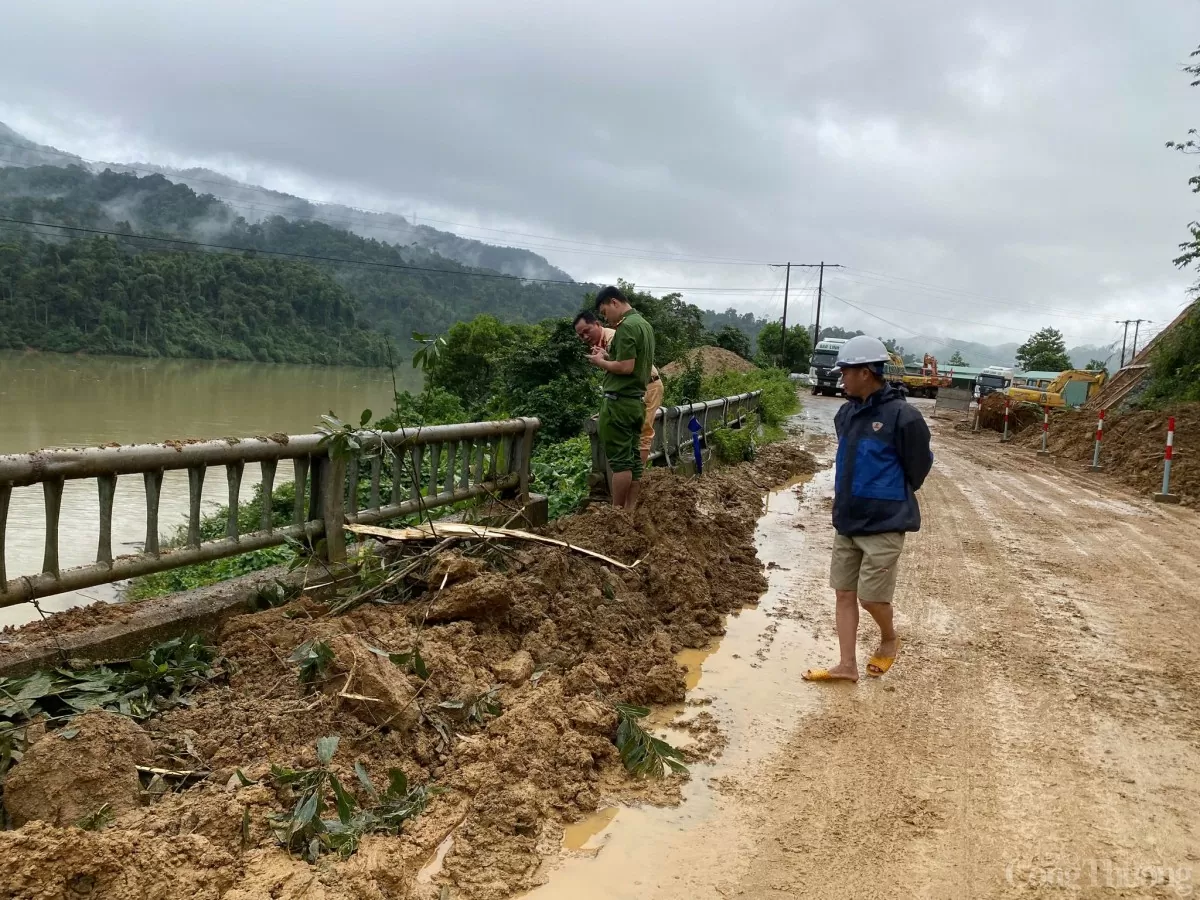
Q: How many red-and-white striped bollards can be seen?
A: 5